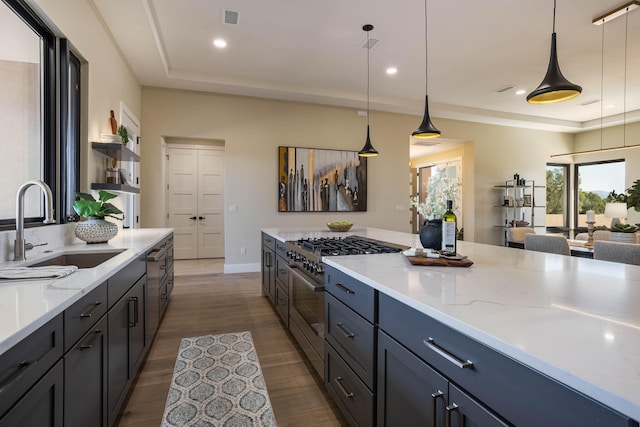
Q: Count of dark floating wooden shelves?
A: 2